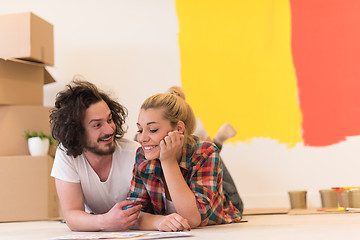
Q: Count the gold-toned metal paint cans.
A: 3